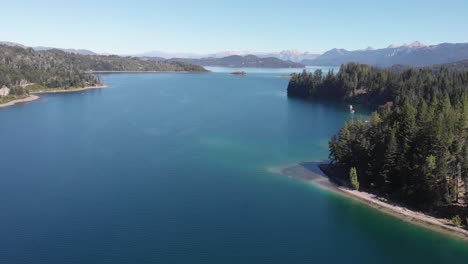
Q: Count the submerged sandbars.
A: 1